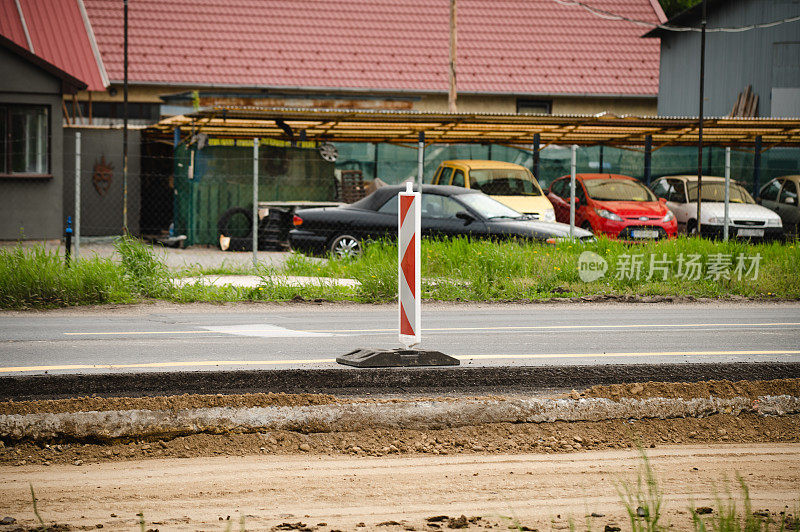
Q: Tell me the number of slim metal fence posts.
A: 5